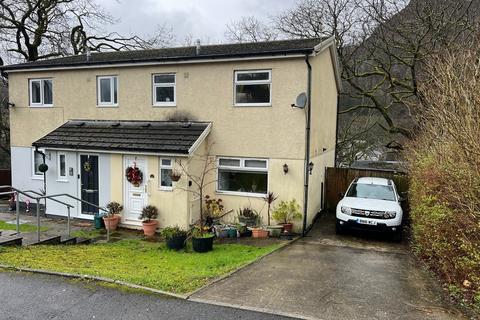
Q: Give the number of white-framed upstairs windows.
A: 4